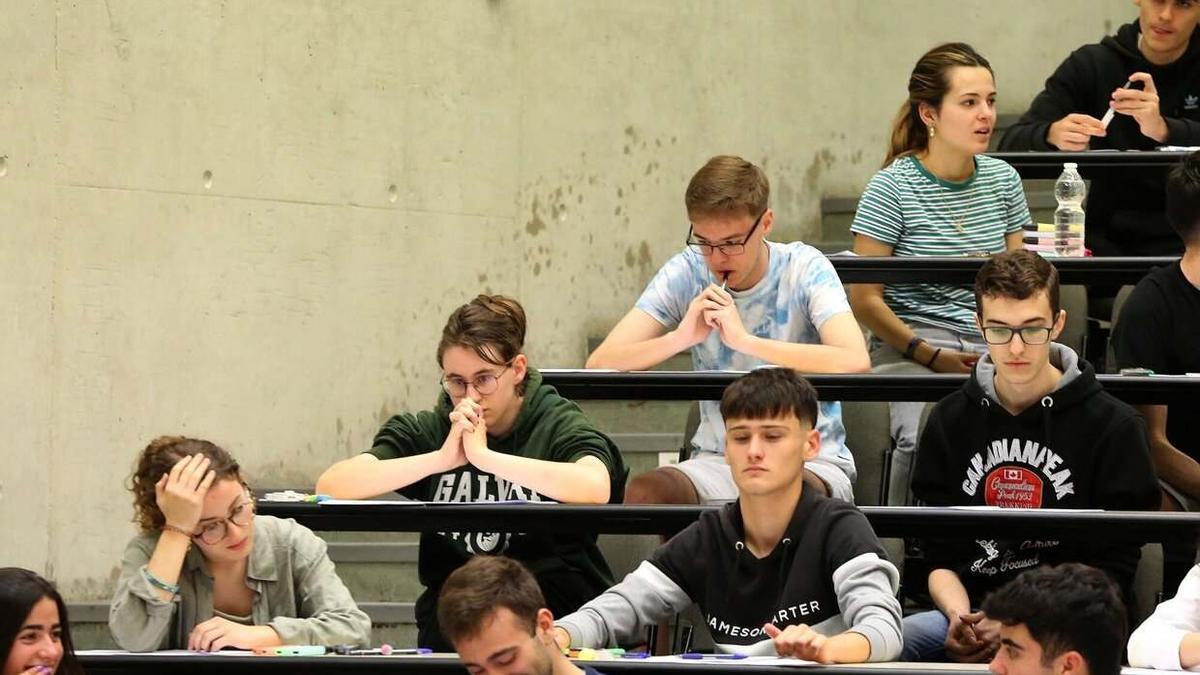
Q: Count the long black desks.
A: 5